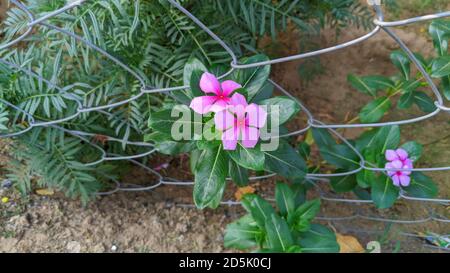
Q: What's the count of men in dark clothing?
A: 0